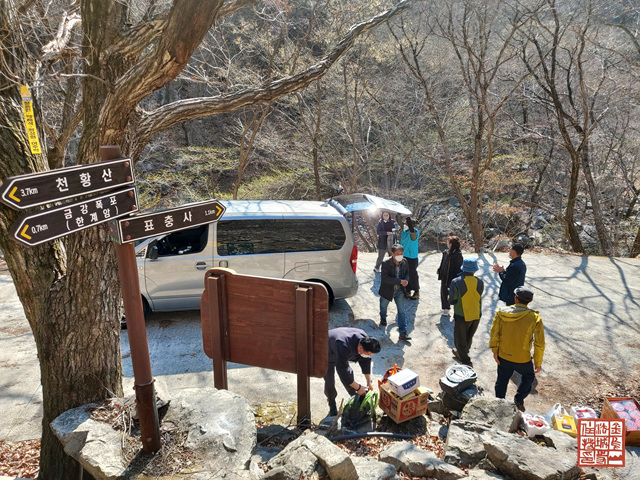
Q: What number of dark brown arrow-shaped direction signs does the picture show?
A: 3